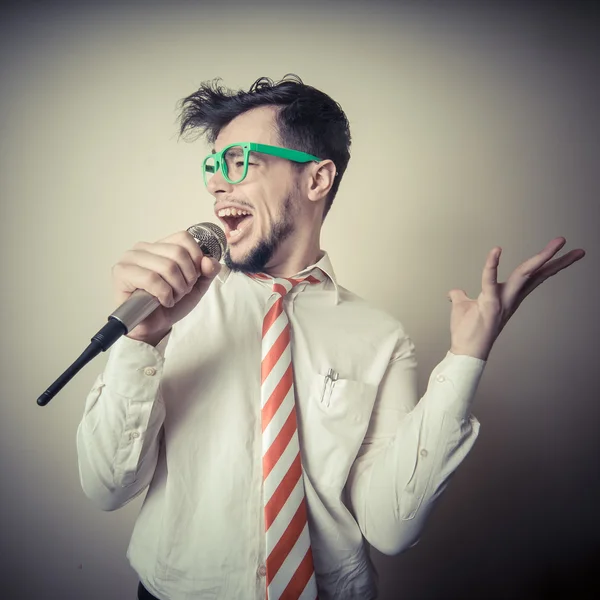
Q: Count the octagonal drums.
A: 0